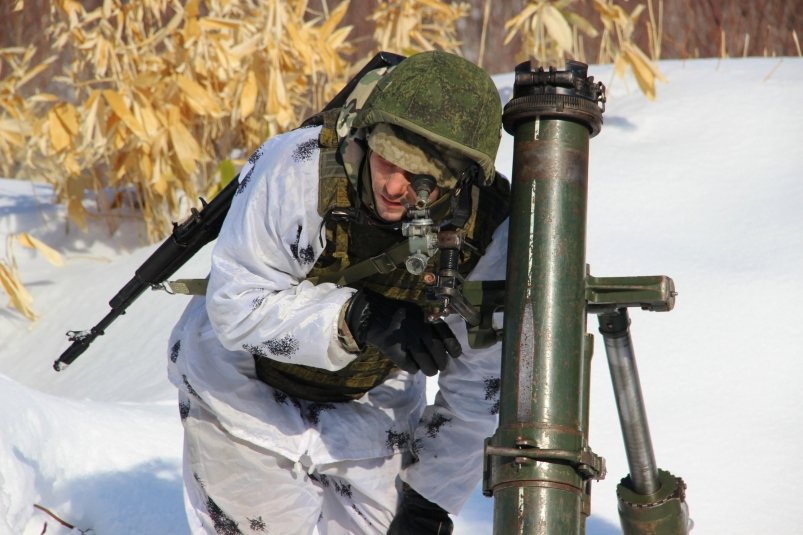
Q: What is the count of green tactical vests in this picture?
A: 1